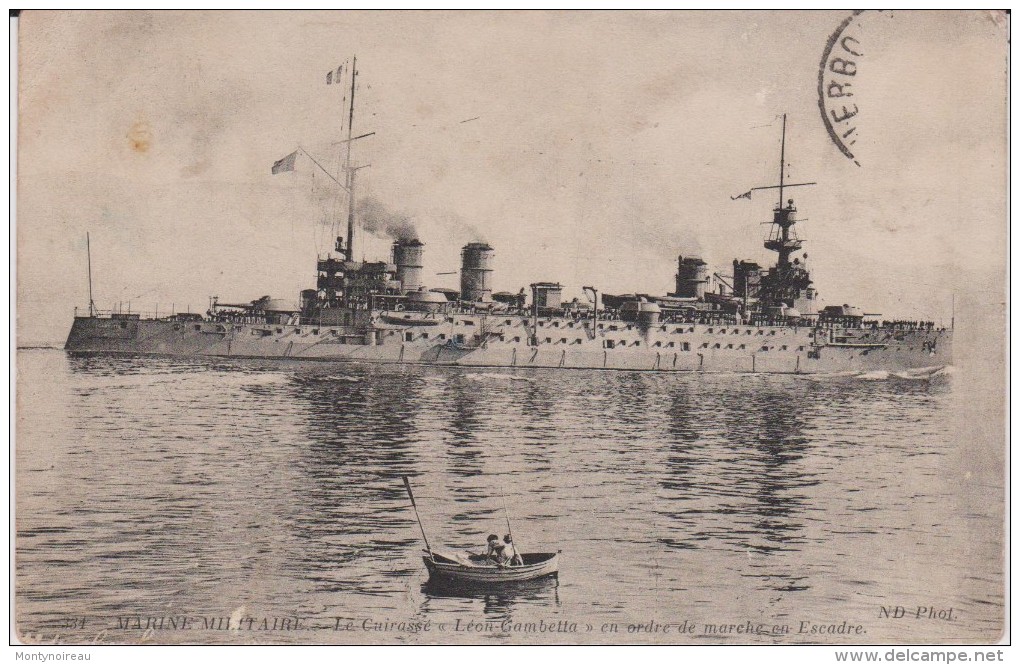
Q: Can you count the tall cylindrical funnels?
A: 4